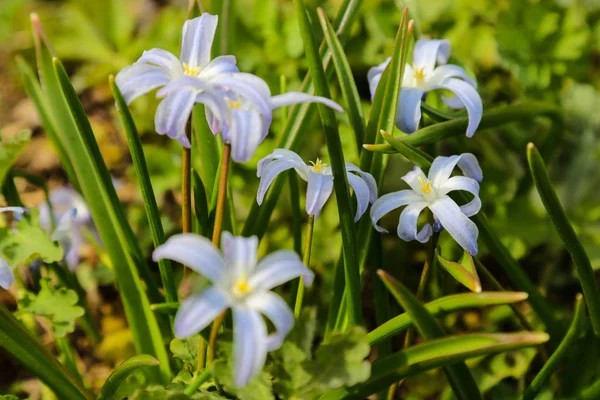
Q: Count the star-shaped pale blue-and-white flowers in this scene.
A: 6